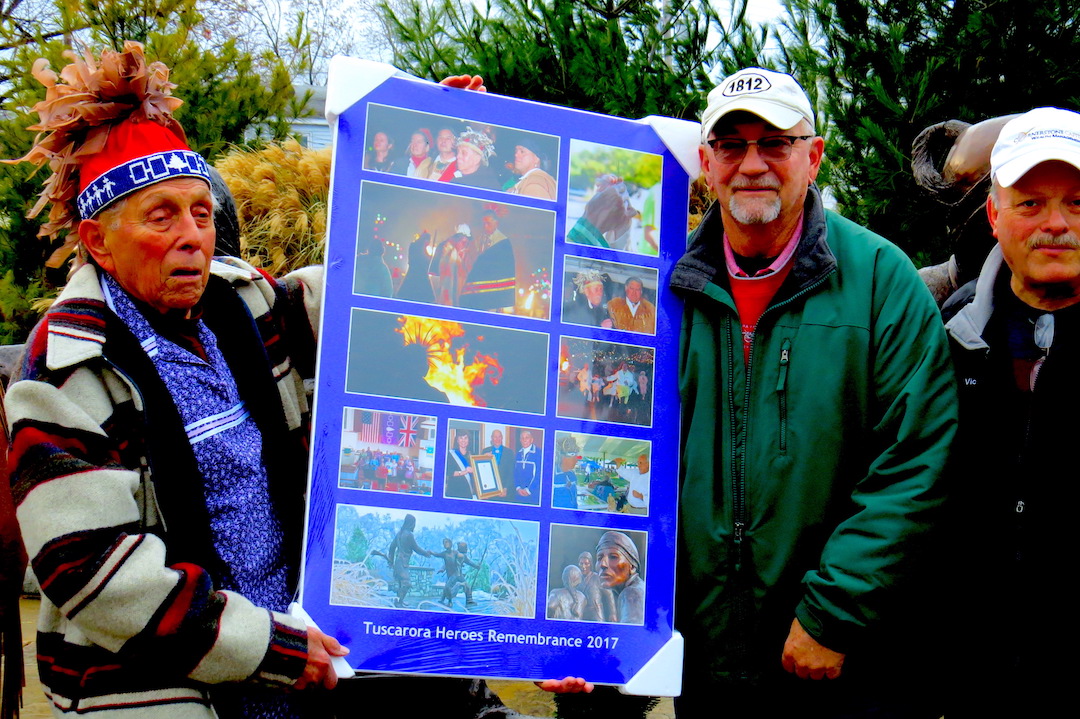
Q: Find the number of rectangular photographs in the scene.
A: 11